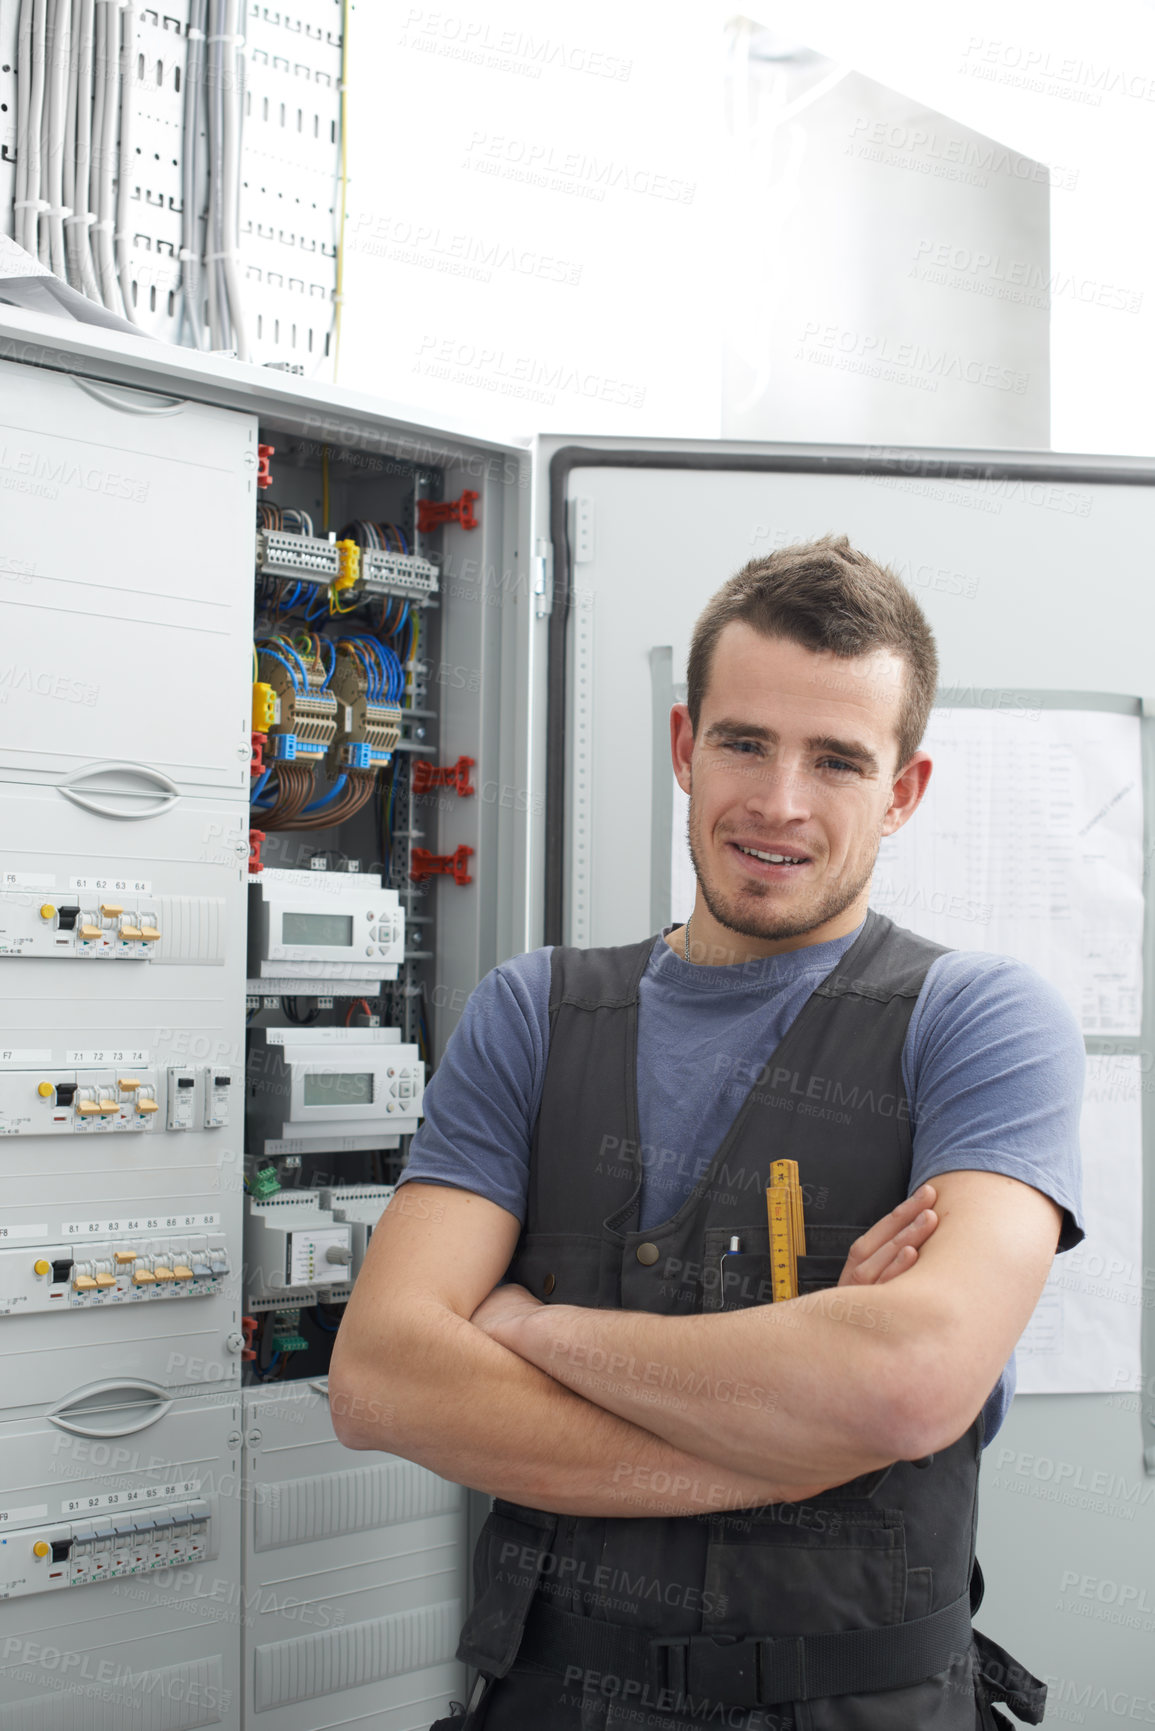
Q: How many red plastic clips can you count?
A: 7